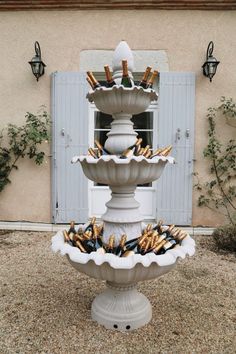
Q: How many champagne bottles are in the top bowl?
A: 6